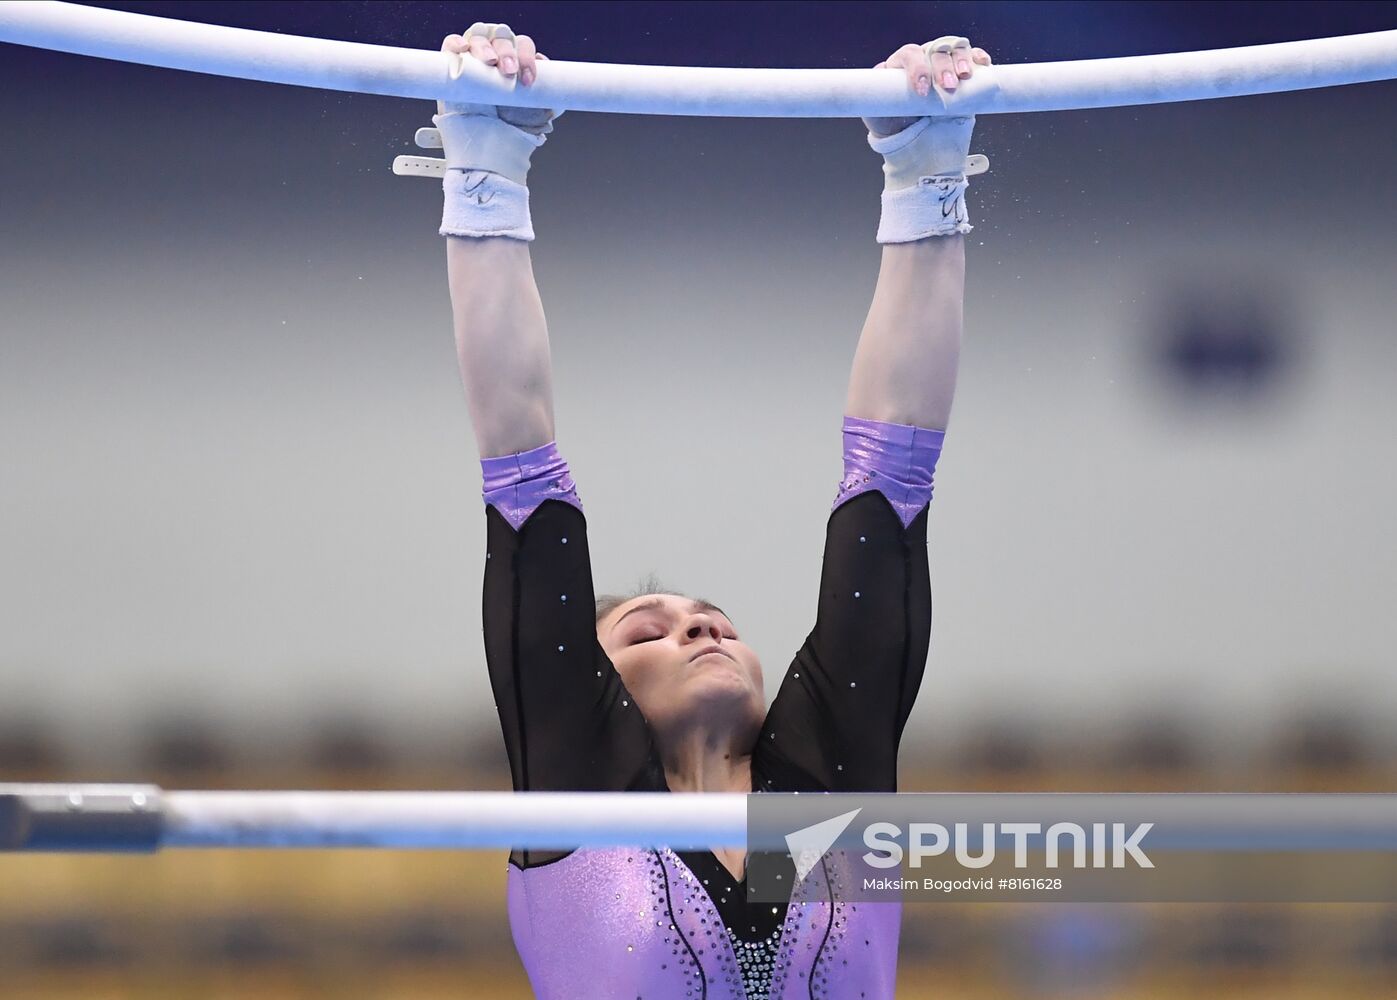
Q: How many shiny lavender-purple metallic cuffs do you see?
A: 2